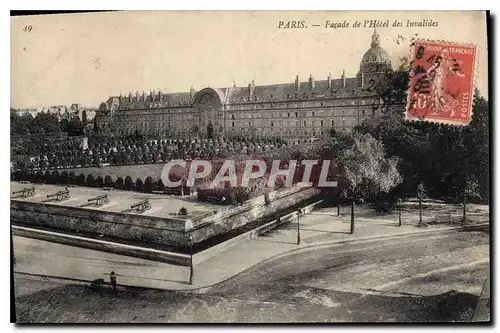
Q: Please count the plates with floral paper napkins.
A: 0